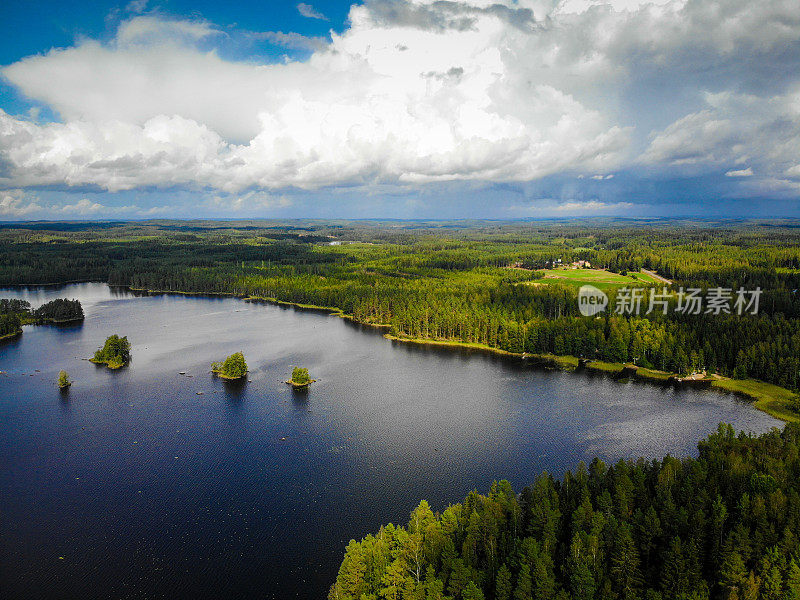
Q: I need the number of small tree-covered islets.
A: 4